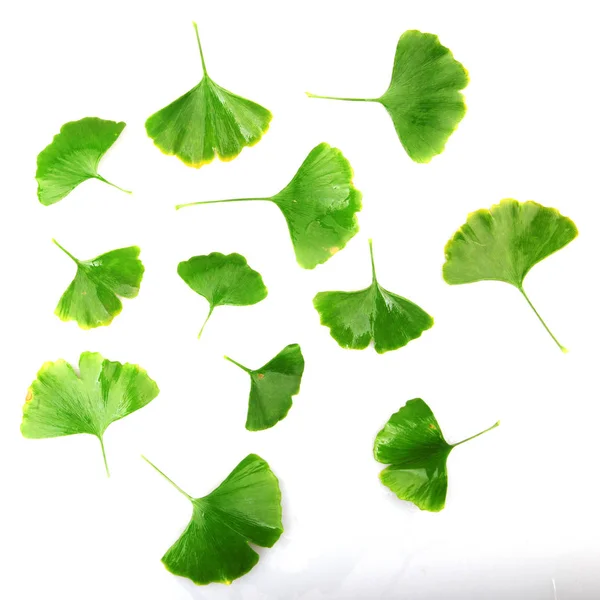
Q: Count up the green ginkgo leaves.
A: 12